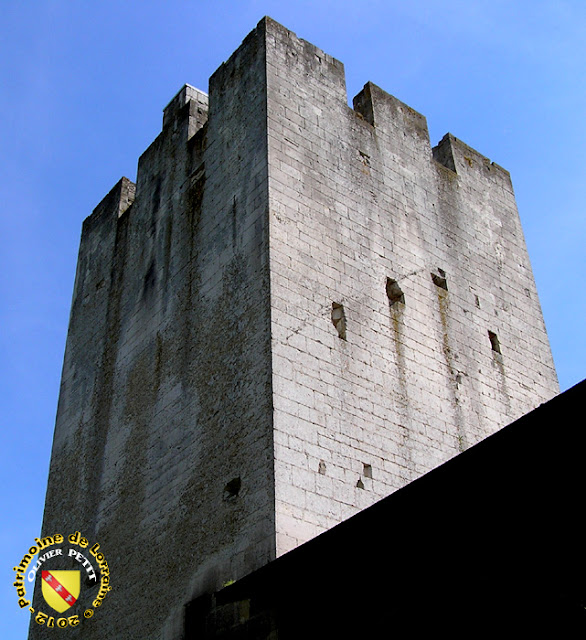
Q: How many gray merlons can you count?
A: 5